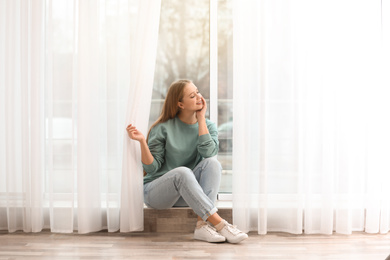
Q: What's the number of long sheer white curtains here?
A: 2